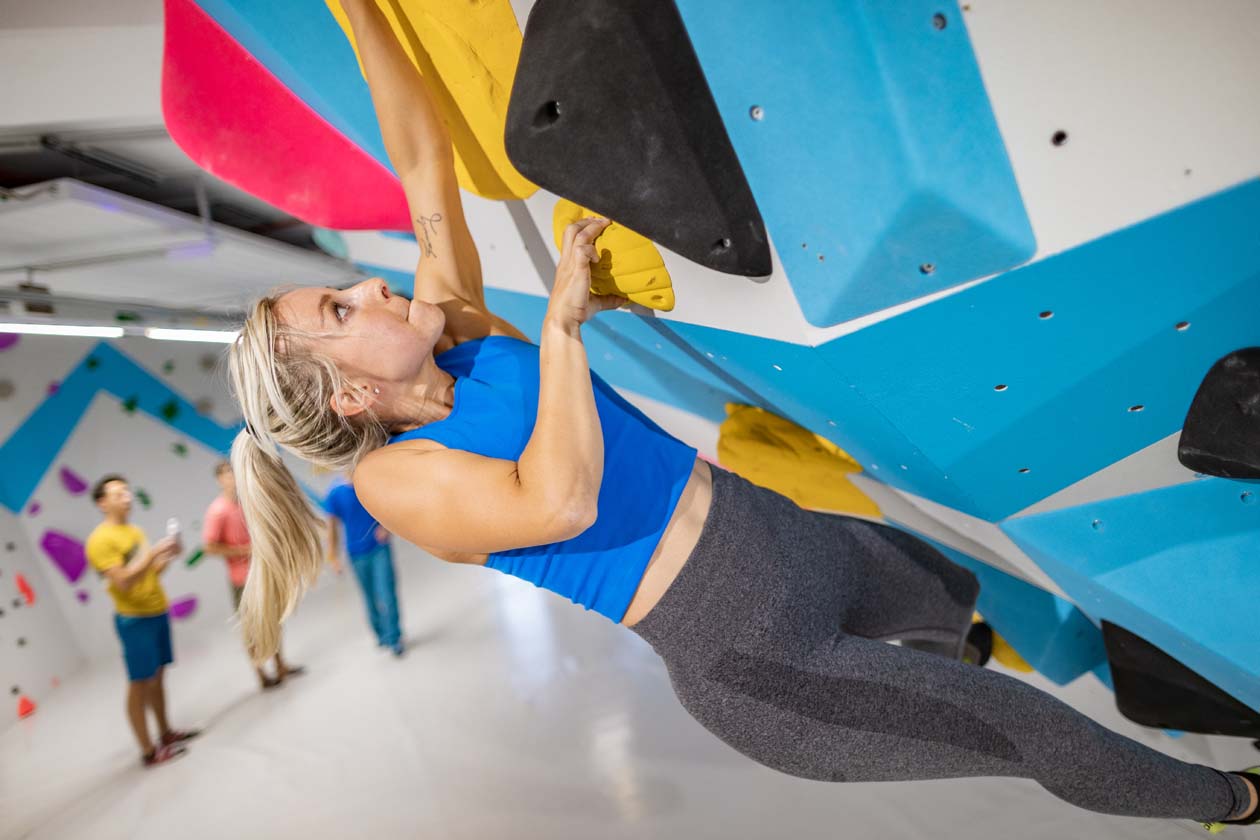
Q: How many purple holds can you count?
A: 7